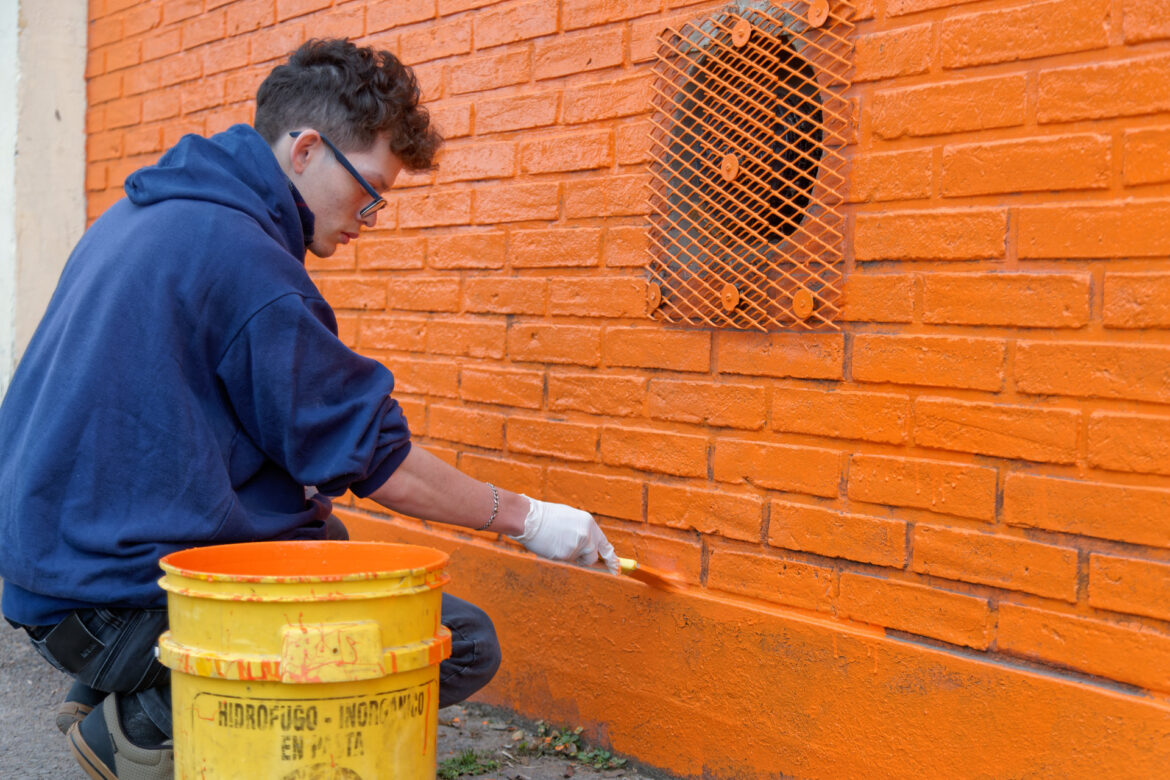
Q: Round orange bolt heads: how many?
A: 6